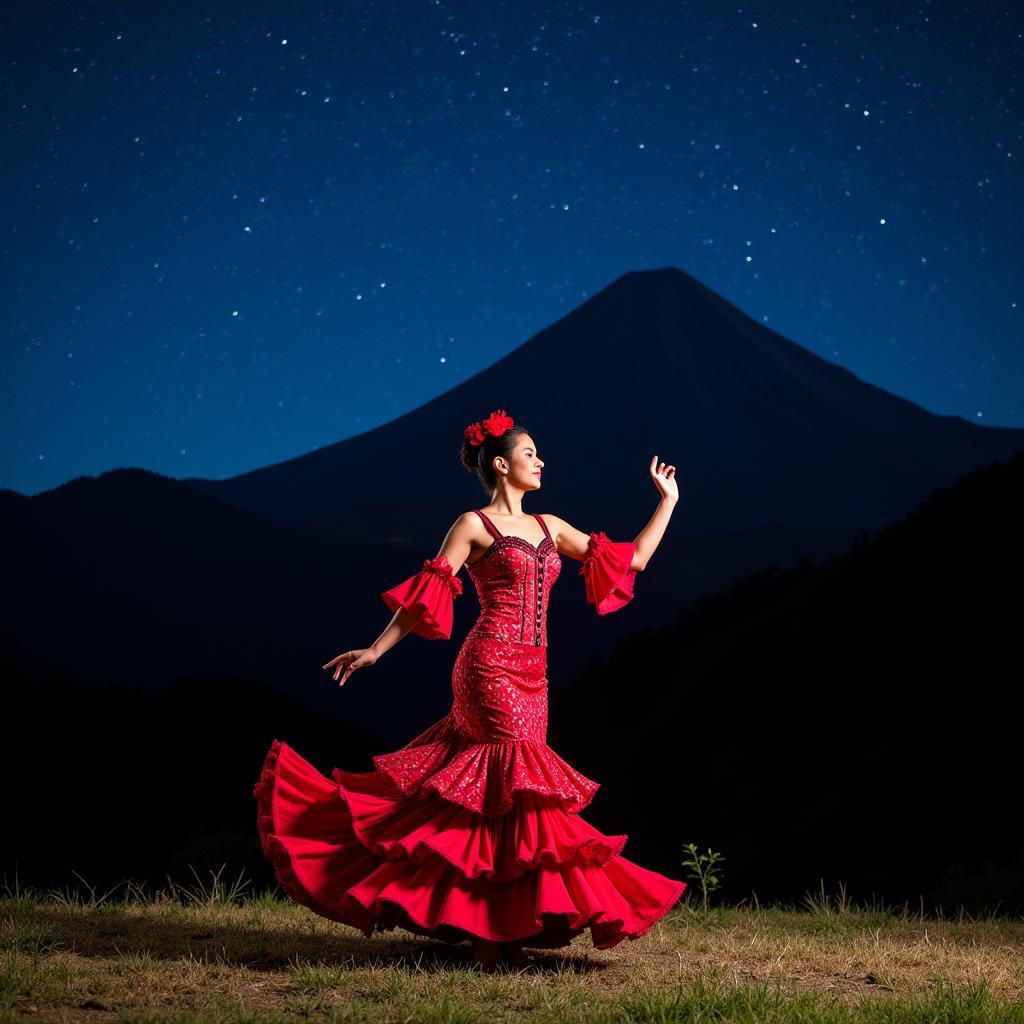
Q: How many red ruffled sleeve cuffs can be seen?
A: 2